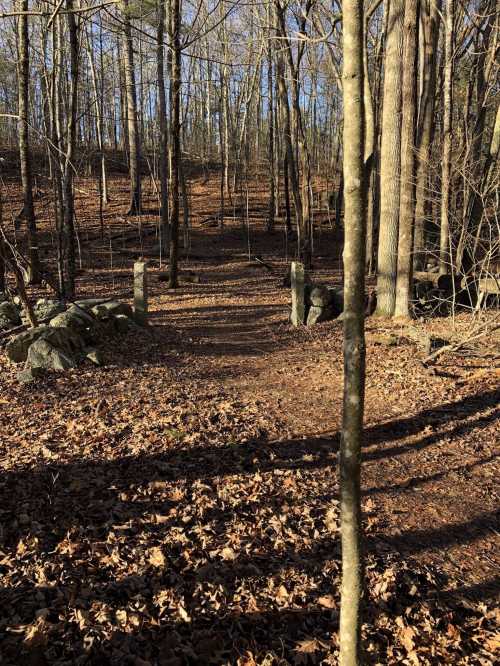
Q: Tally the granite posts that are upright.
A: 2